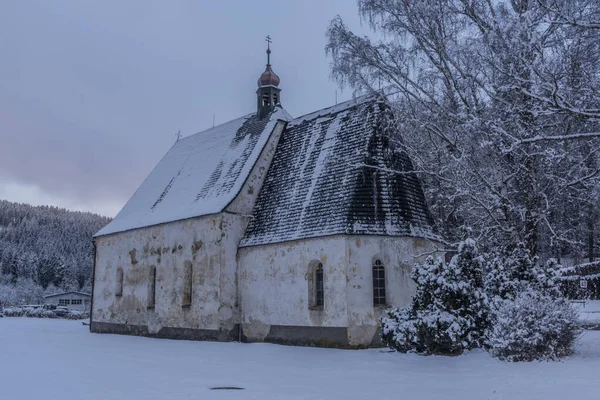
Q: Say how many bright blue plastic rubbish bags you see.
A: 0